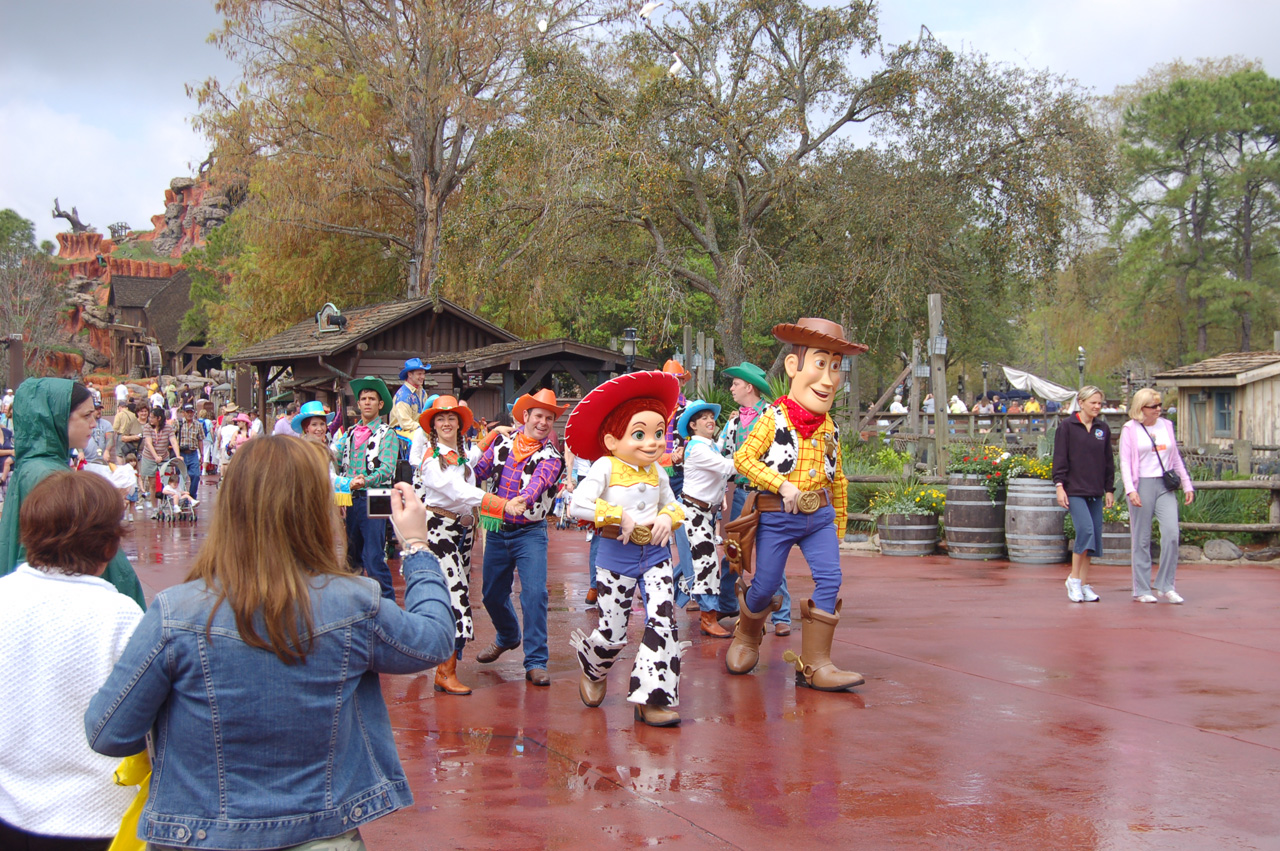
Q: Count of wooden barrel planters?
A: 4